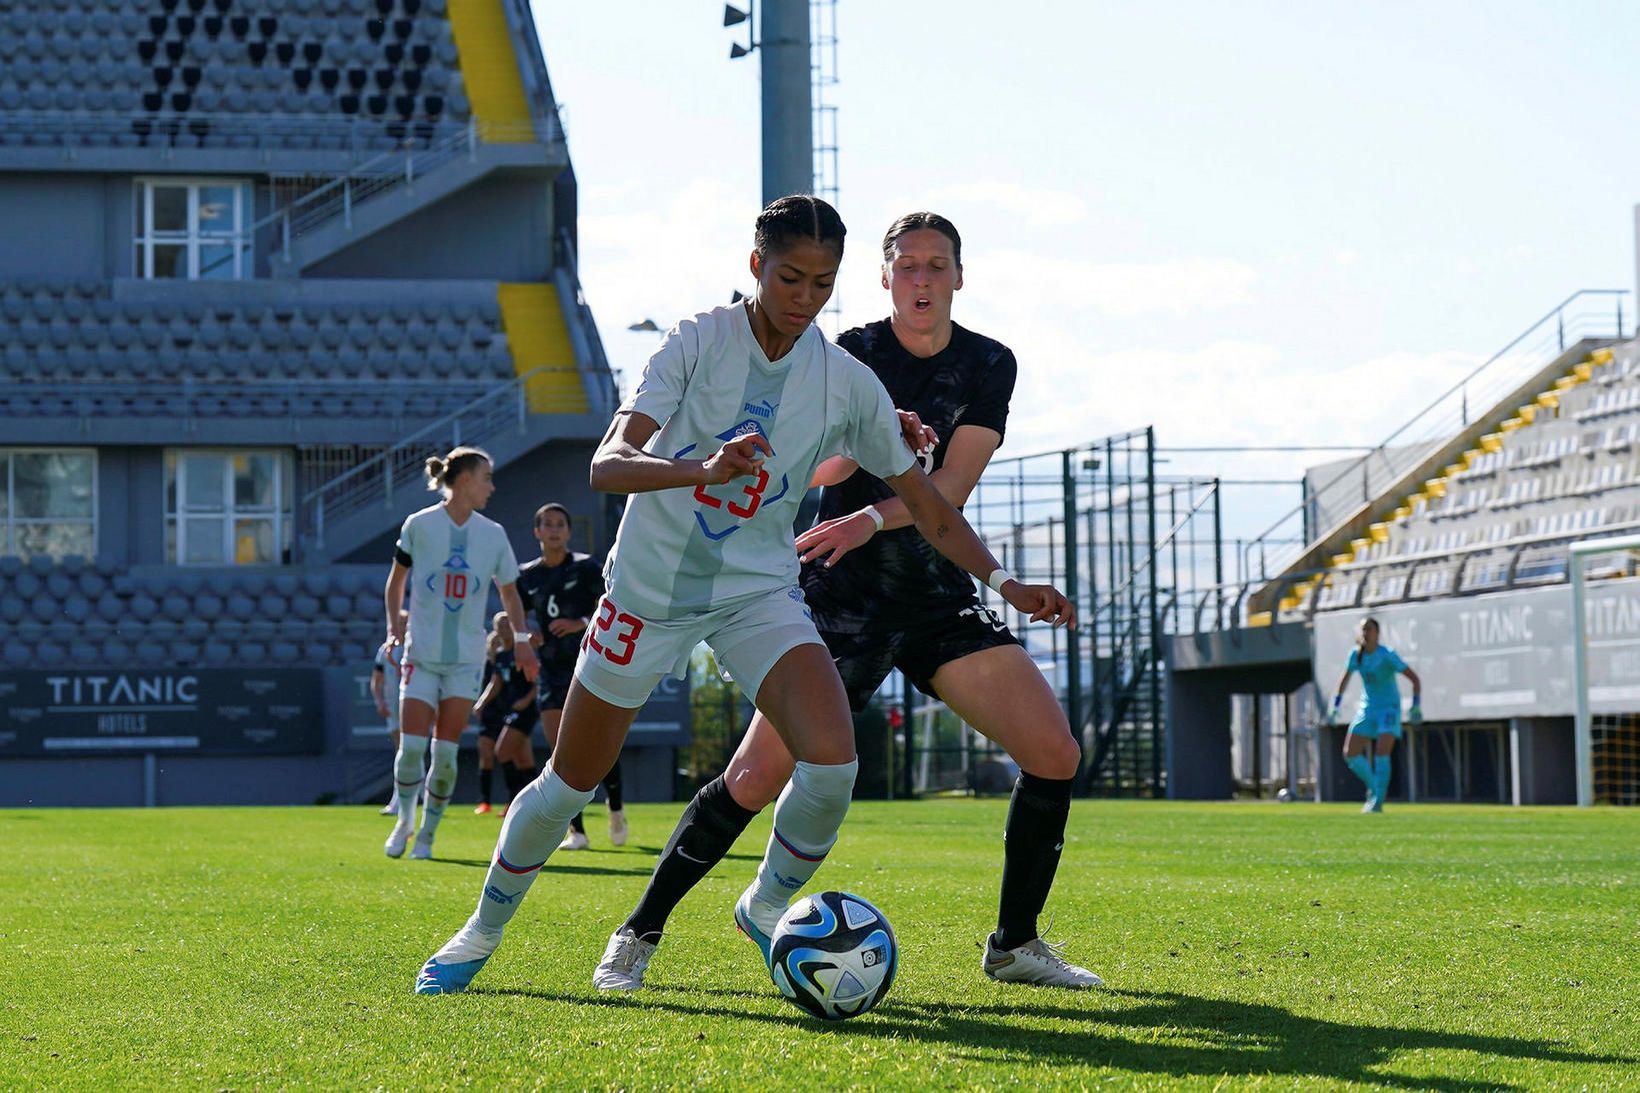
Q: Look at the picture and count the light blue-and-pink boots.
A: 2